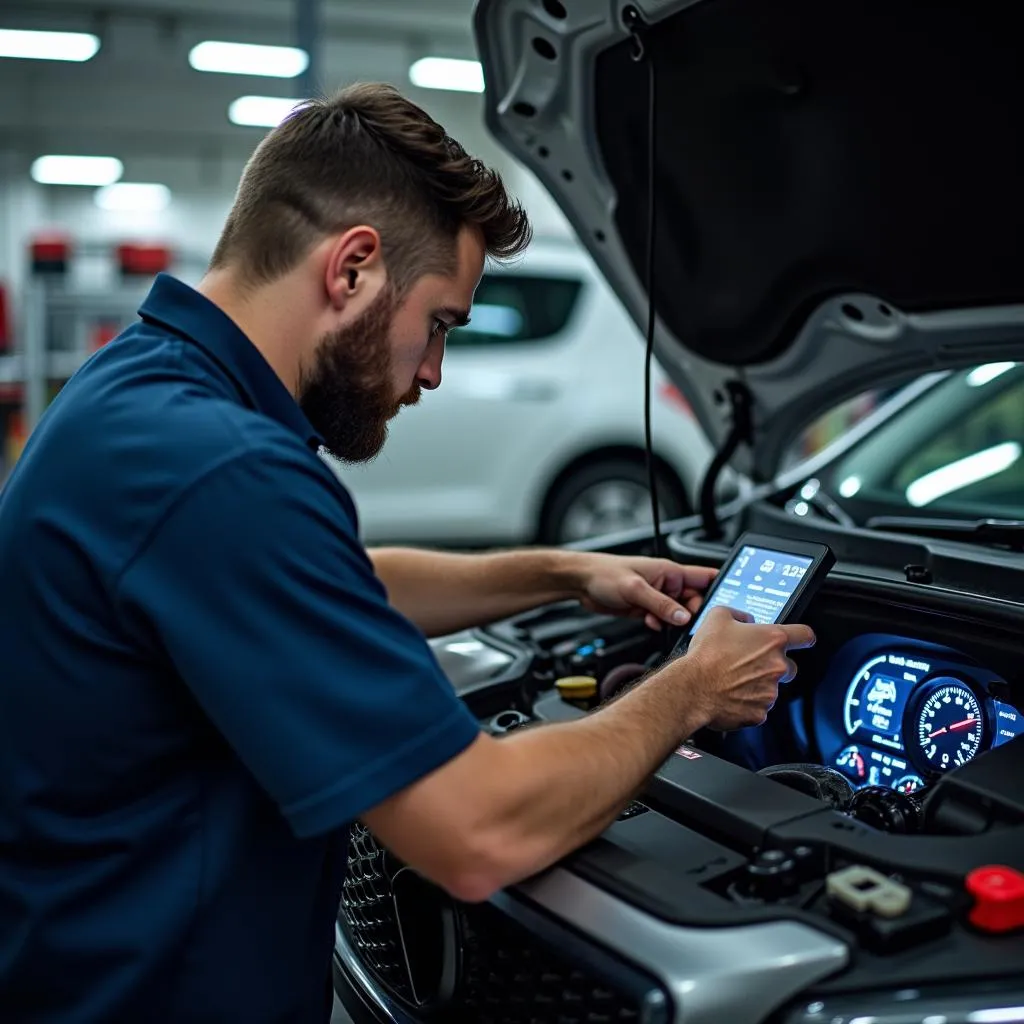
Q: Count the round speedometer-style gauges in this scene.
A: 1